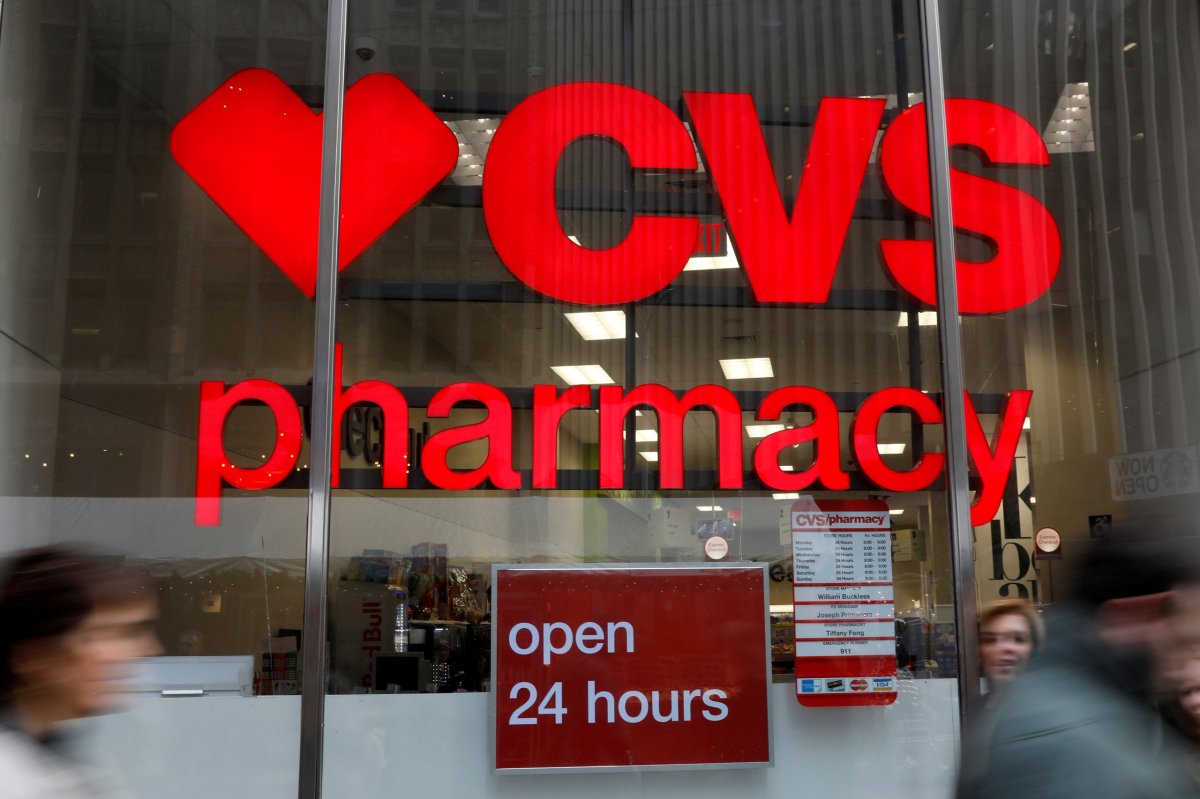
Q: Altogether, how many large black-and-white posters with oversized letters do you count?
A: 1